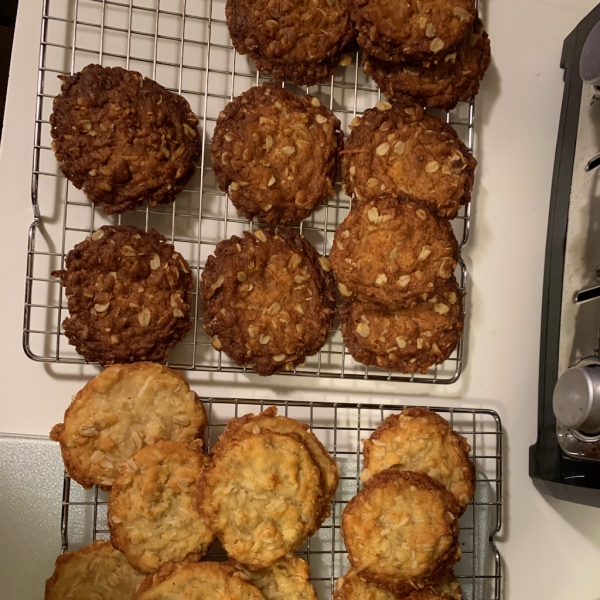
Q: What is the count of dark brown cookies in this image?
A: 11